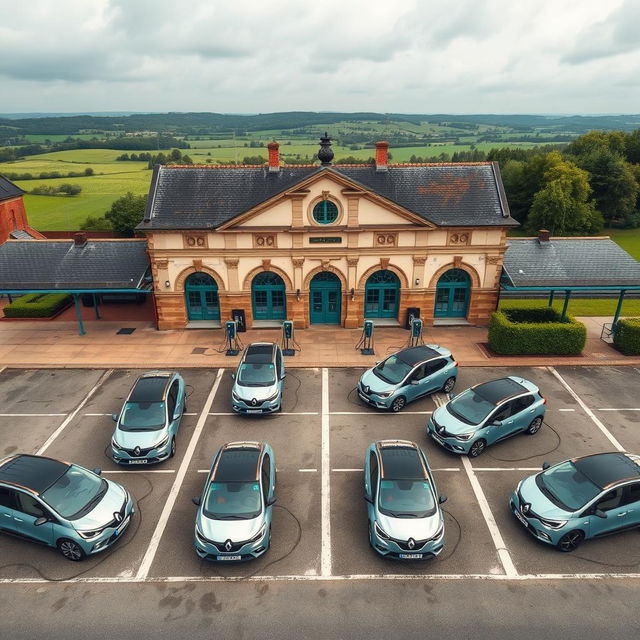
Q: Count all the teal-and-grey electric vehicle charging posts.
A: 4